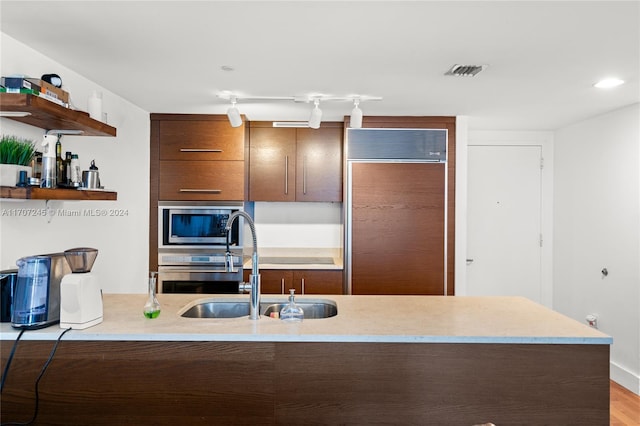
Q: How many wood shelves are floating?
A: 2